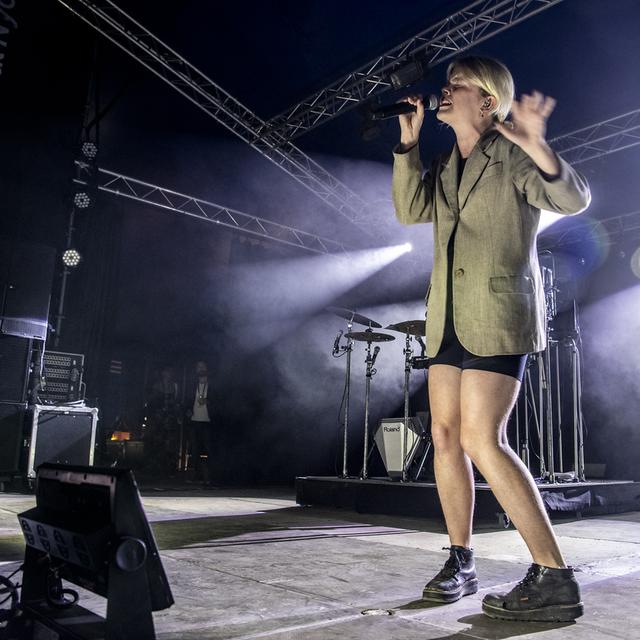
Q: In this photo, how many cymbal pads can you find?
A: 3